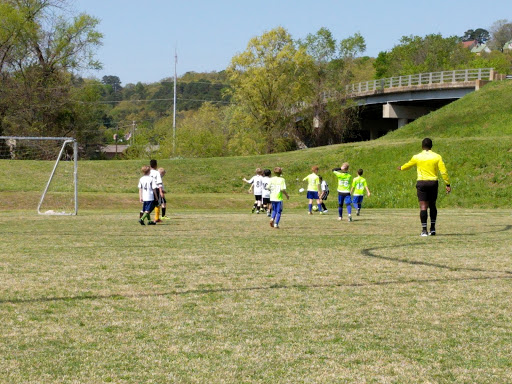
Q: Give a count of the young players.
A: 10